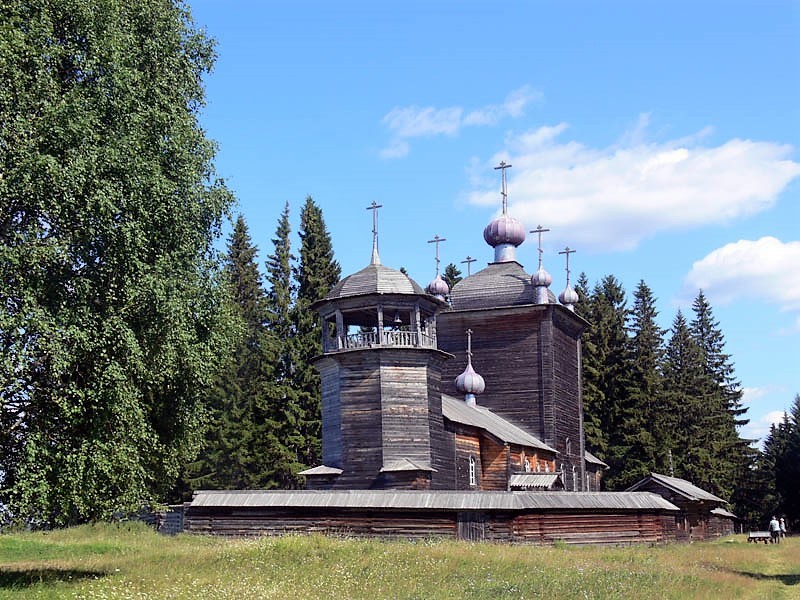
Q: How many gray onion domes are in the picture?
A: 5